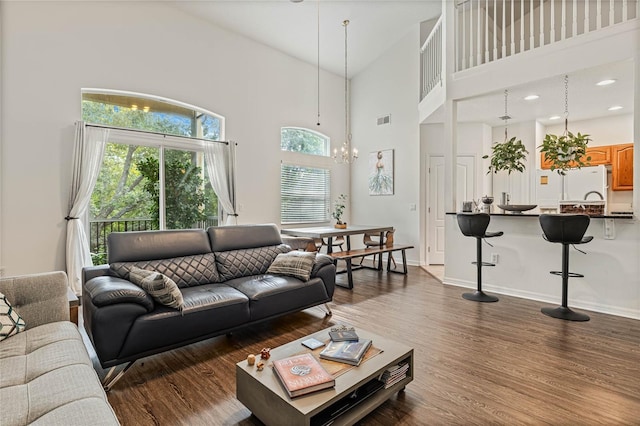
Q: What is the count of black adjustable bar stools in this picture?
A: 2